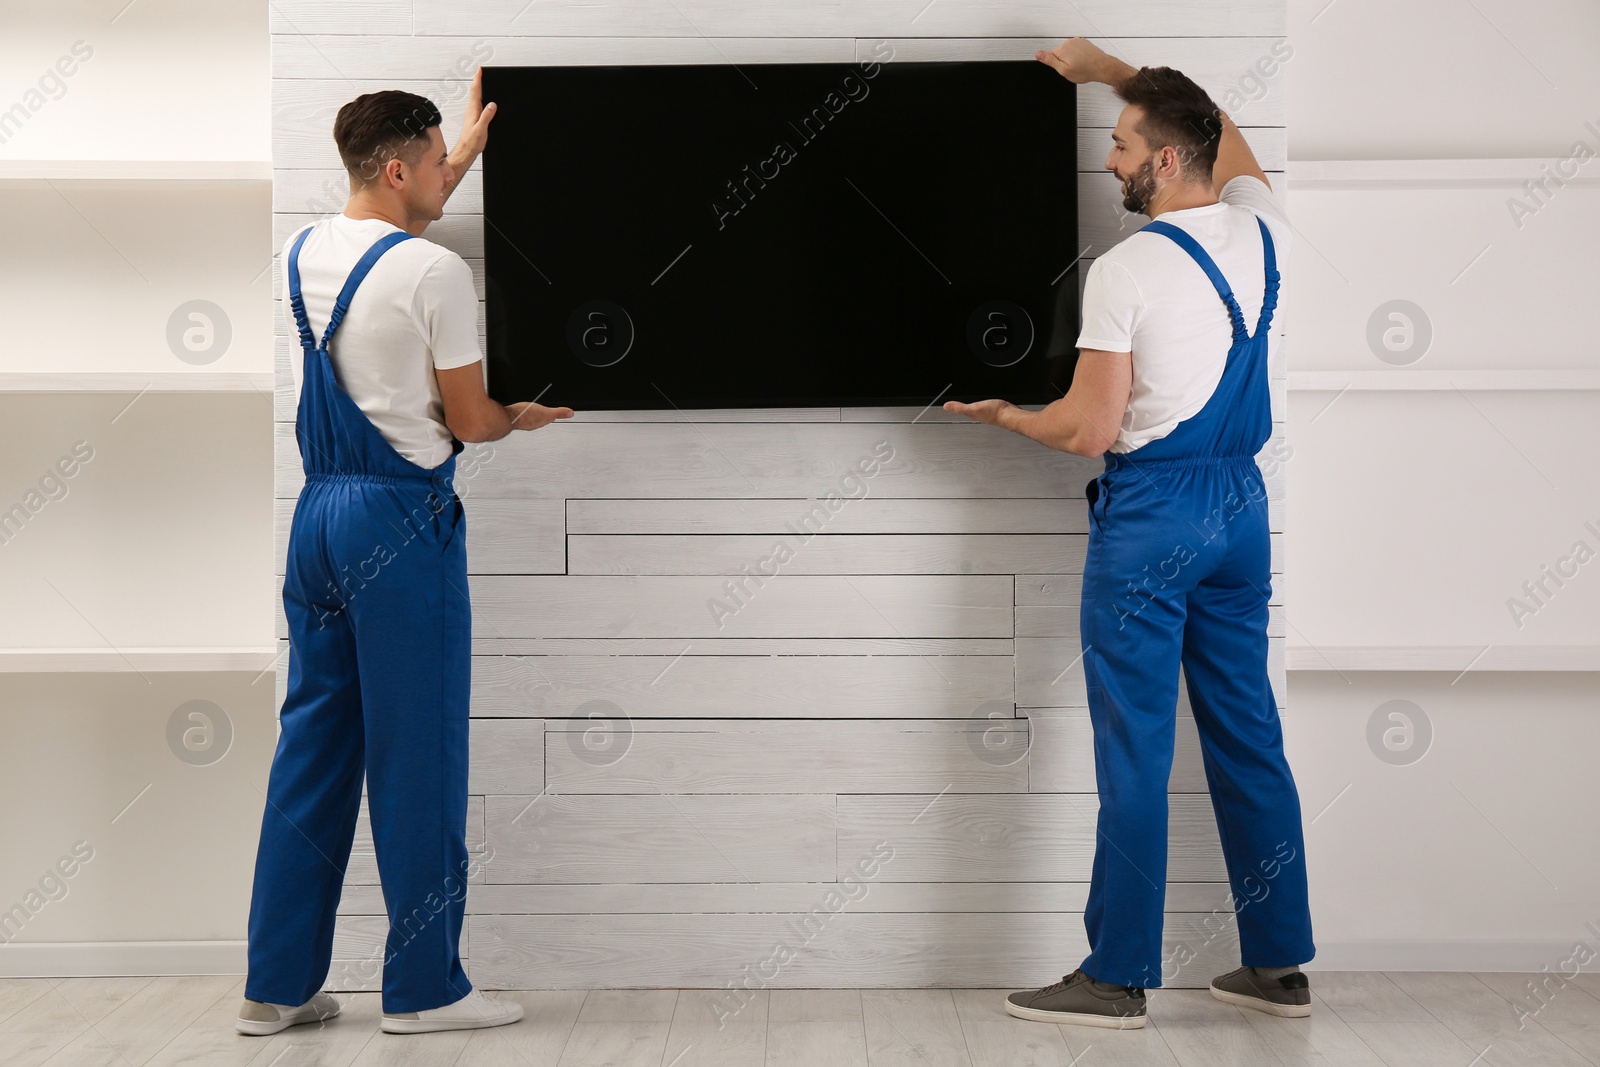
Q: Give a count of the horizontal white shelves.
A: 6